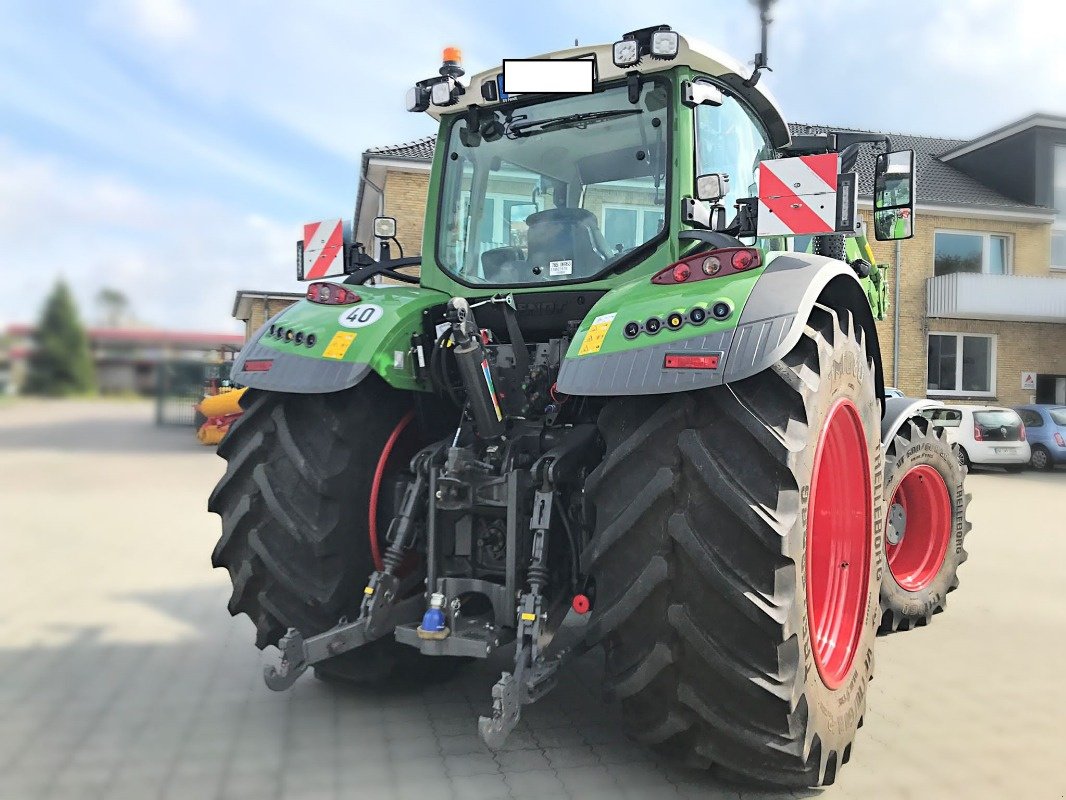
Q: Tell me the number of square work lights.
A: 6